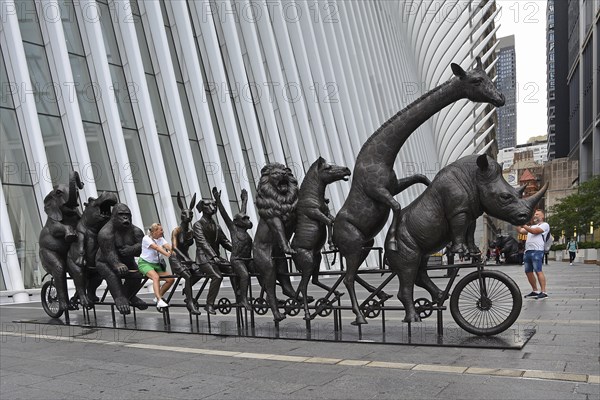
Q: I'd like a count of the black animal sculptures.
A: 10